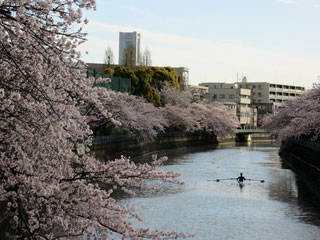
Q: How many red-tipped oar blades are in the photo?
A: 2